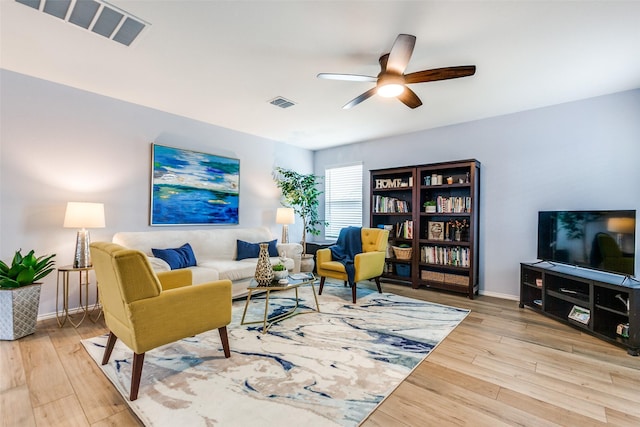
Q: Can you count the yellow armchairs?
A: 2